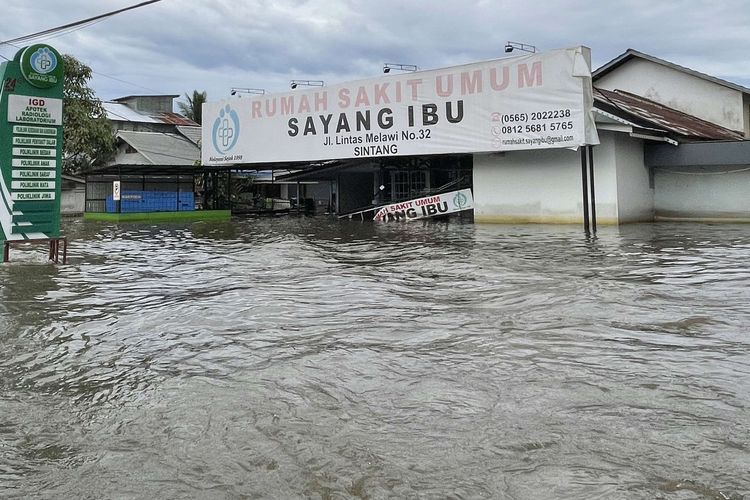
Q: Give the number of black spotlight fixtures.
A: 4